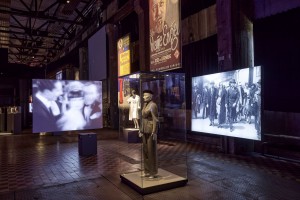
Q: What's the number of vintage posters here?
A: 2